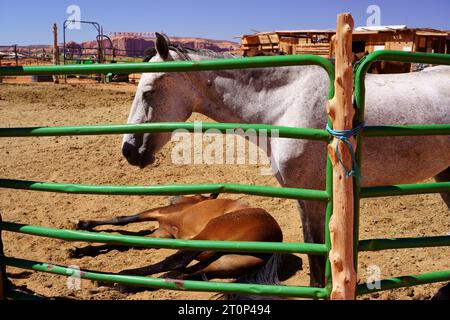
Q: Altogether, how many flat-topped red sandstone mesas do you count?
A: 1